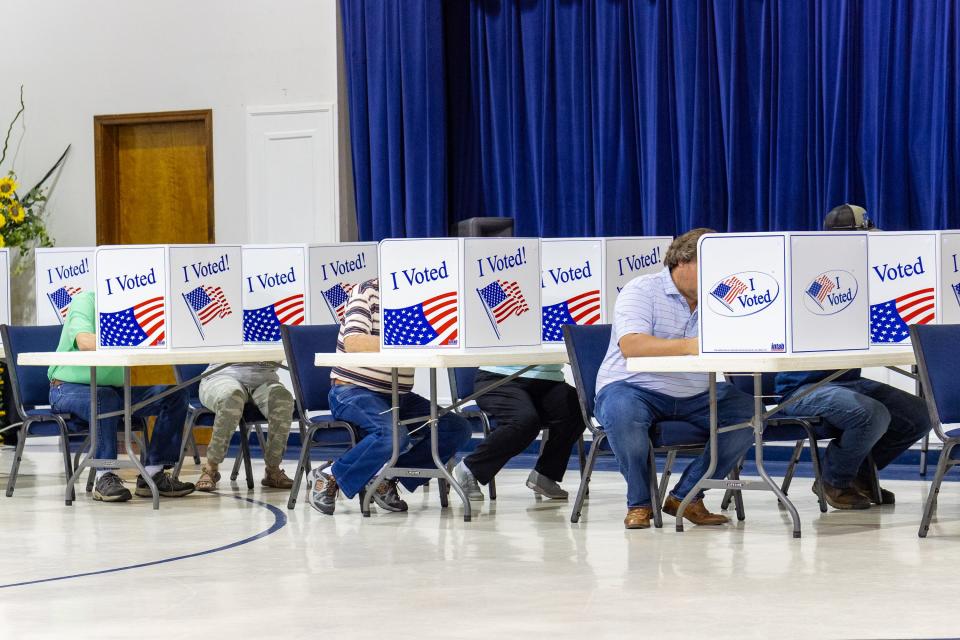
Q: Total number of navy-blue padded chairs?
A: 7